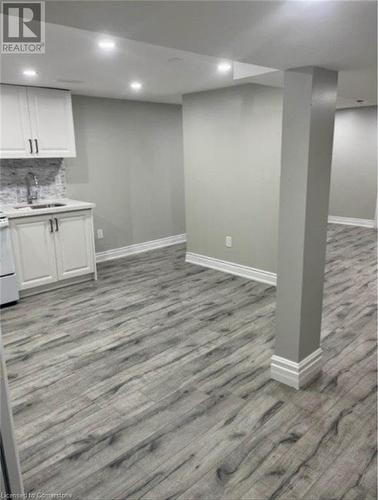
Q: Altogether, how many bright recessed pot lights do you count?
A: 4